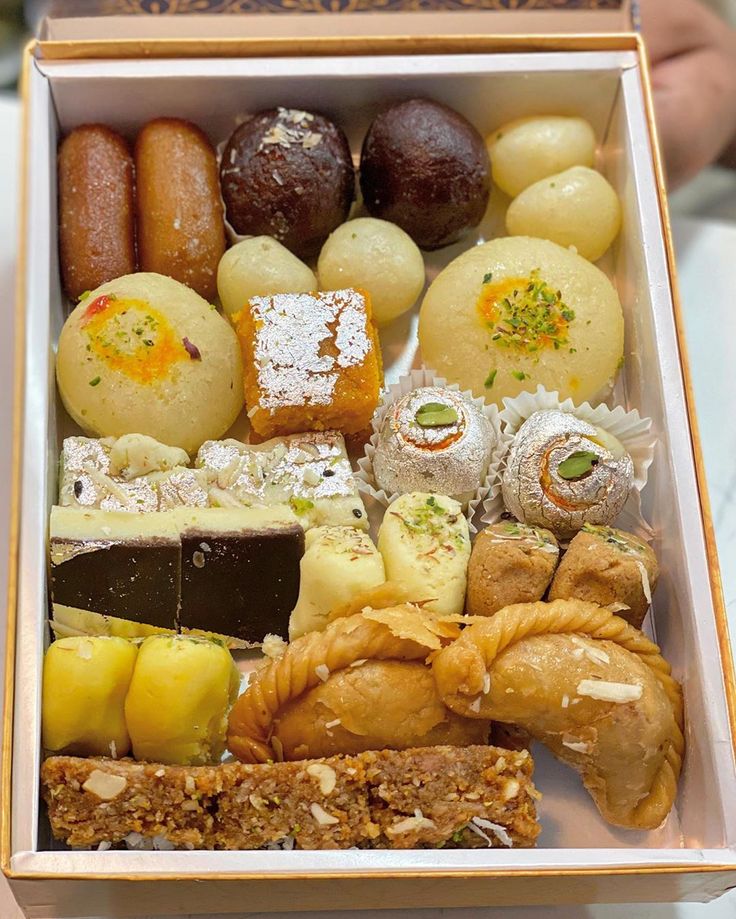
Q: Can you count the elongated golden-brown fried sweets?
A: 2